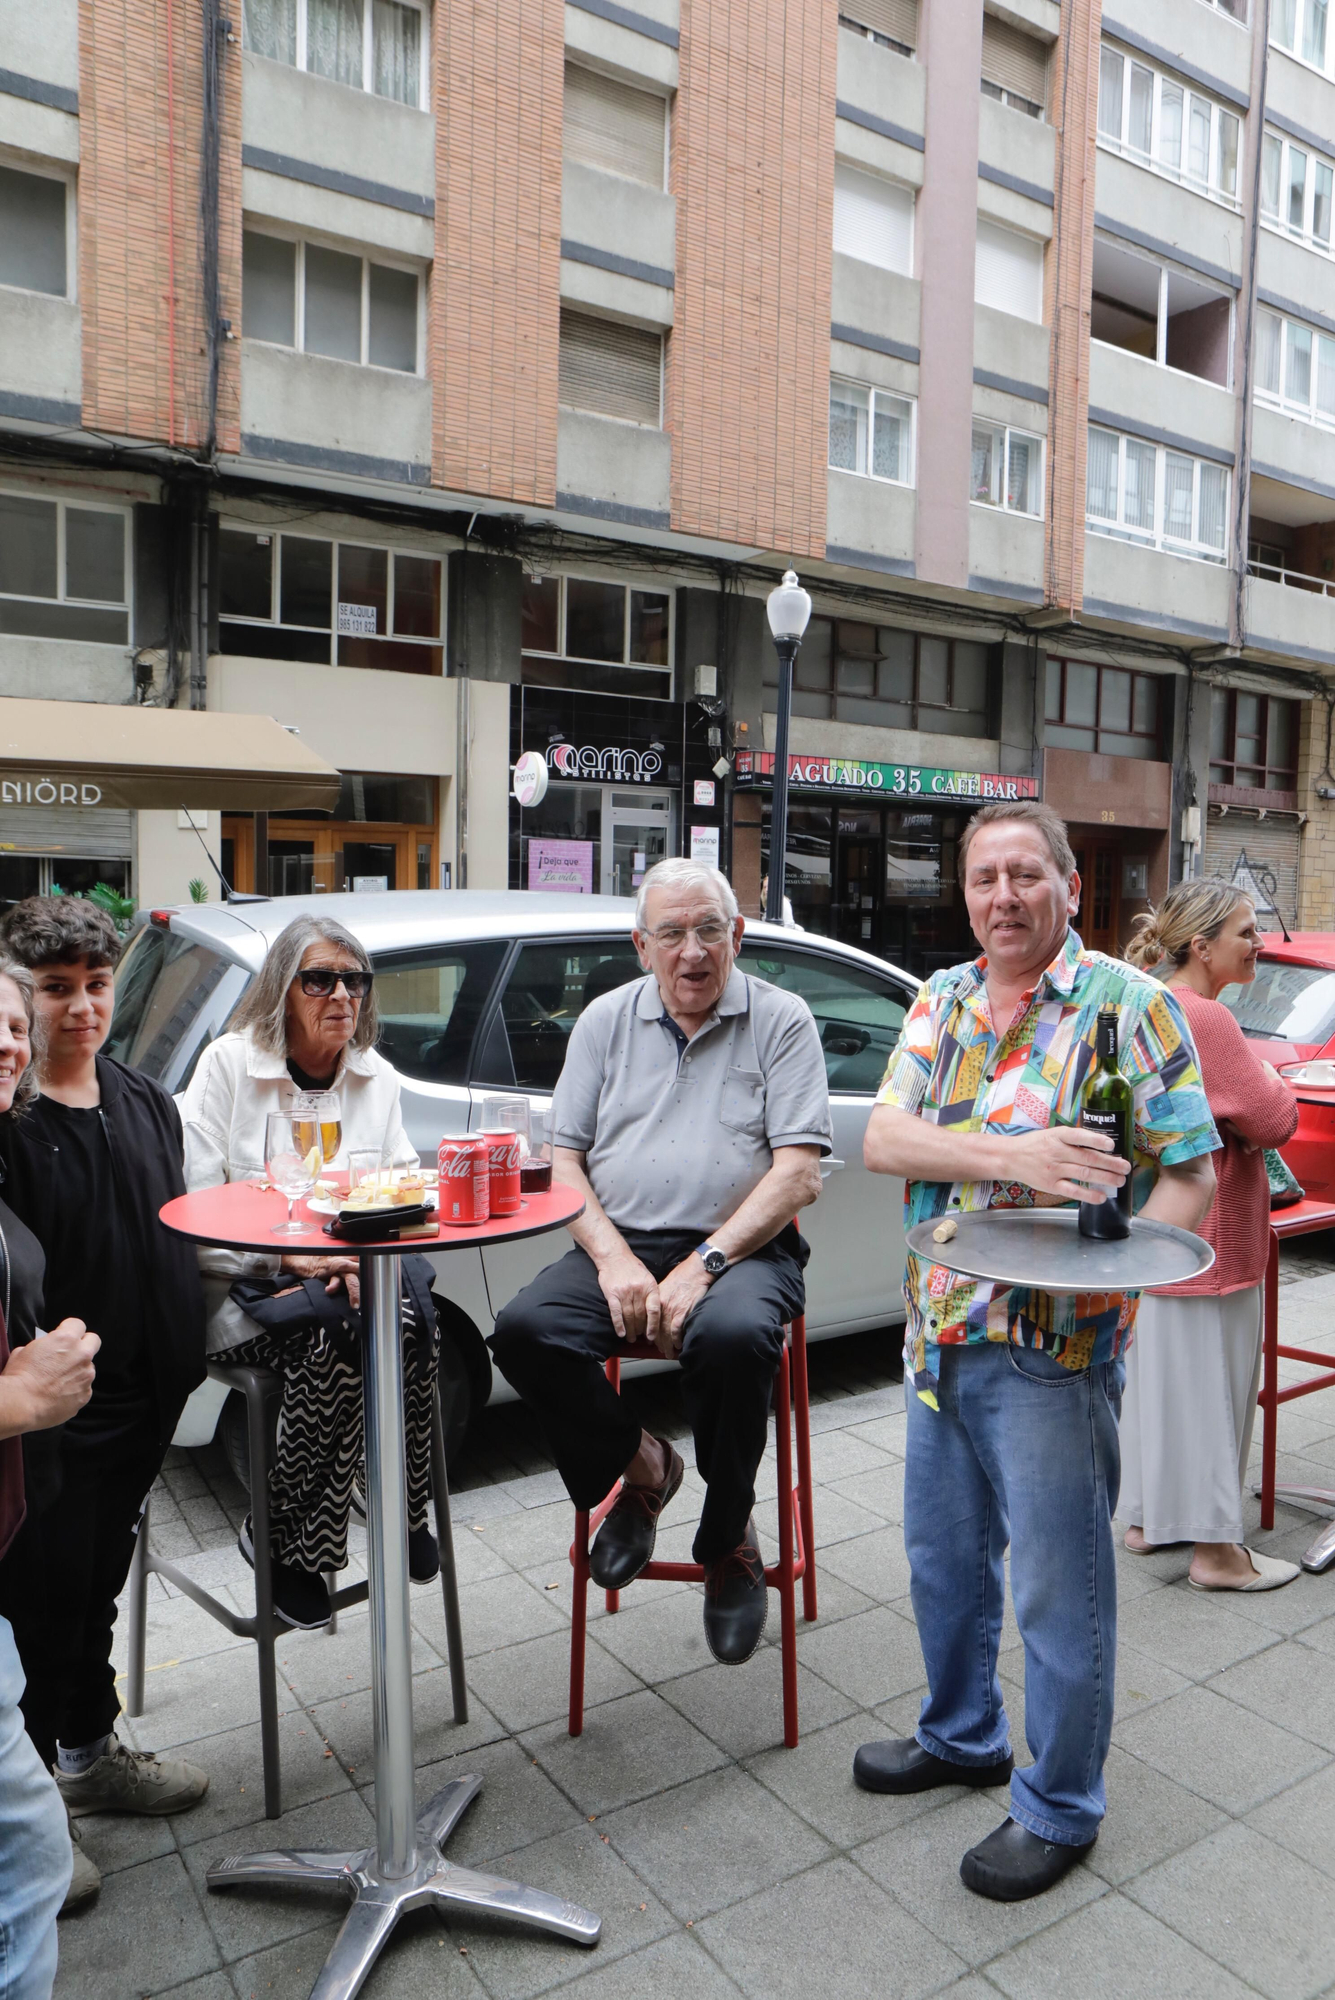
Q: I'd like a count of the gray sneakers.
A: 2